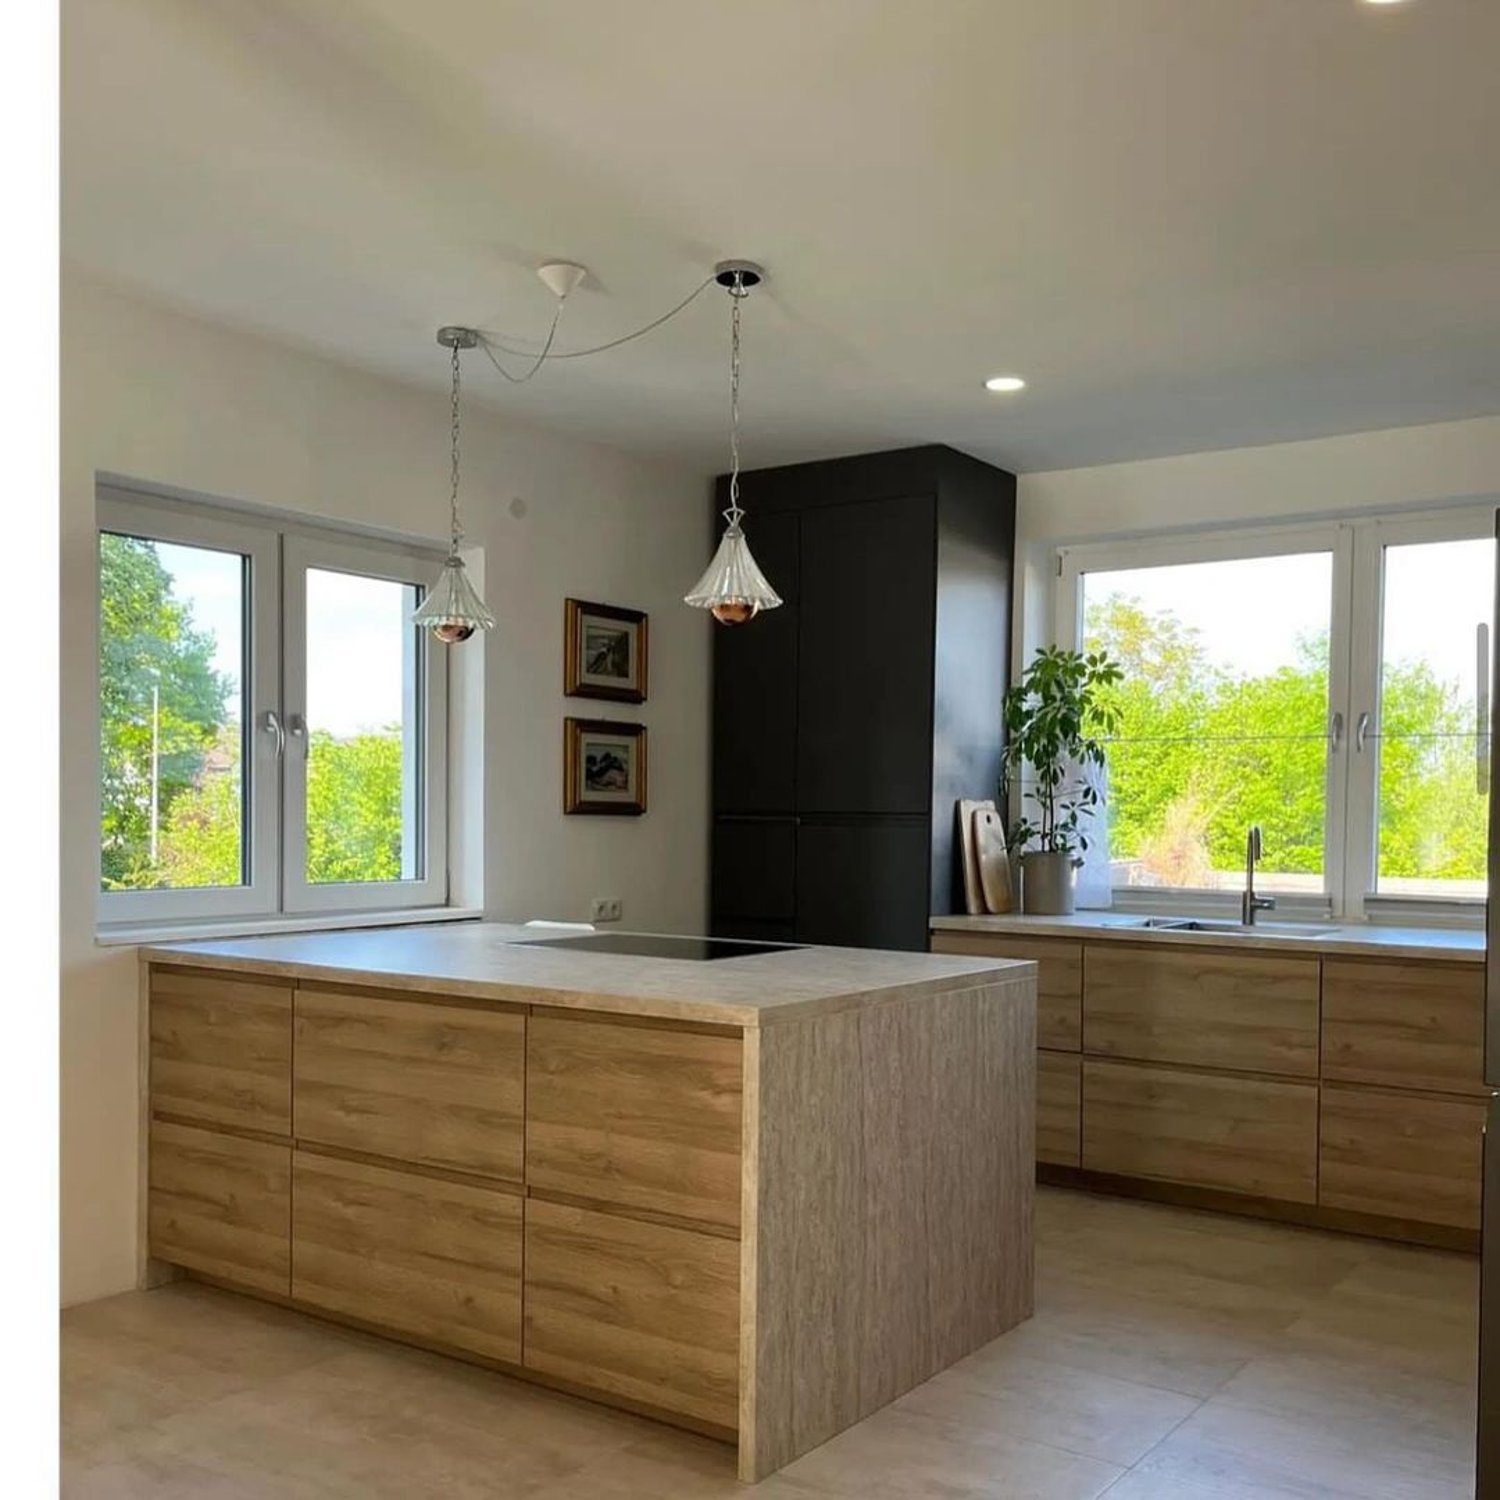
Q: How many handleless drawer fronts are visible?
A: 12